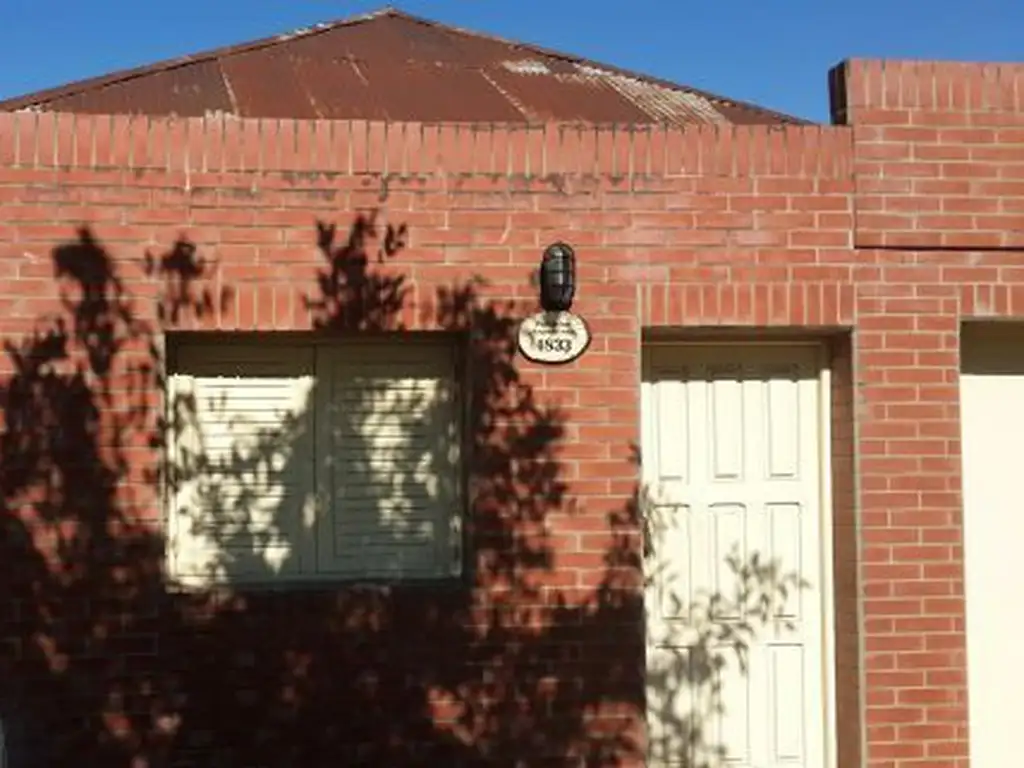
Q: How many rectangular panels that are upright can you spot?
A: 9